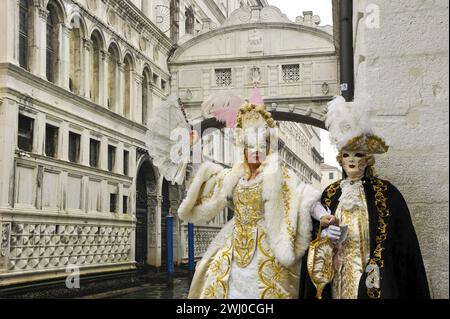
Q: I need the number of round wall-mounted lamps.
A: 0